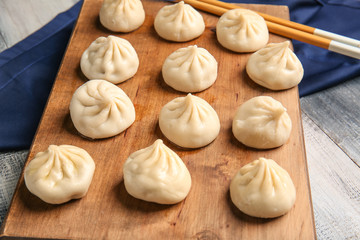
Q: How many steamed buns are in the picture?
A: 12